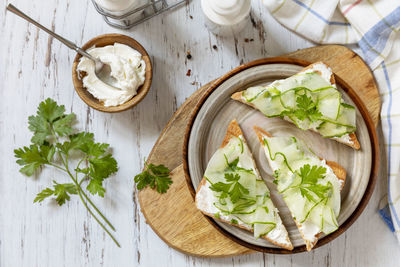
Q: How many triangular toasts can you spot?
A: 3